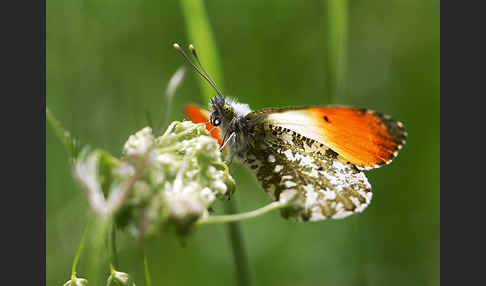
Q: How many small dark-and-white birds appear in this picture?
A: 0